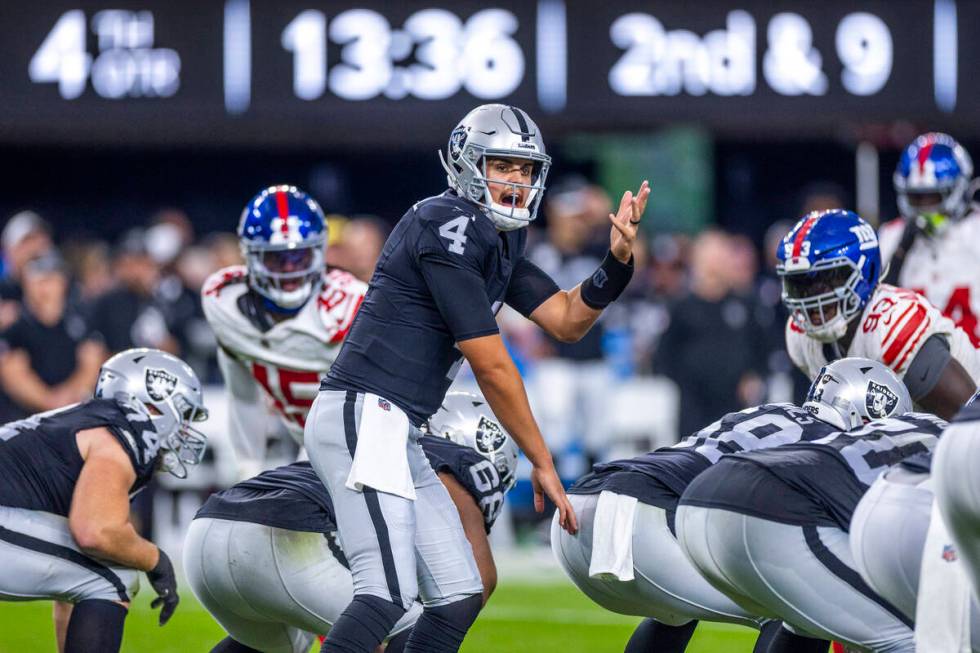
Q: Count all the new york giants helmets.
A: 3